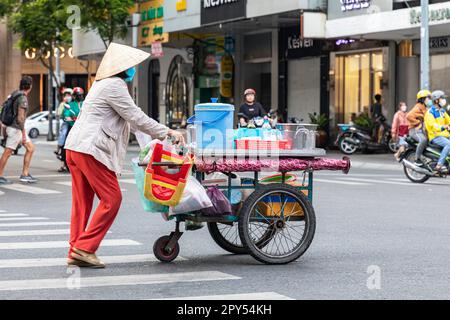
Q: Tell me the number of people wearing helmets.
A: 5